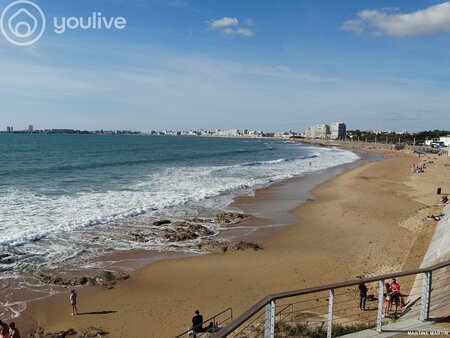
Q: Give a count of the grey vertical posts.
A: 4